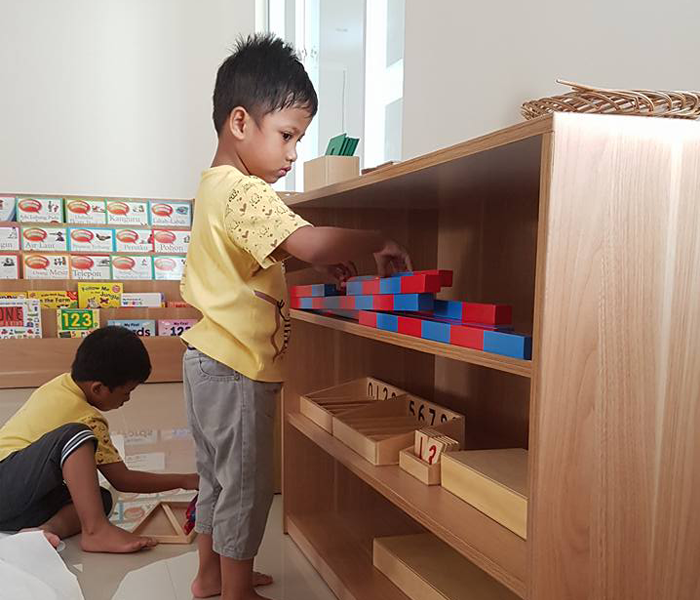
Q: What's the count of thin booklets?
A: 15